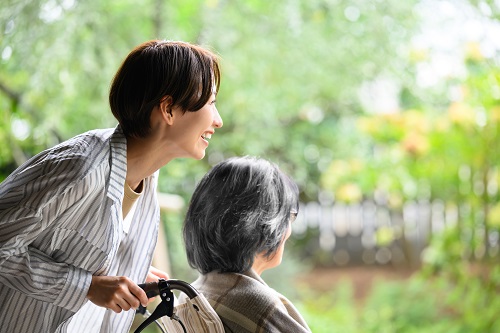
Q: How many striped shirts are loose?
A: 1